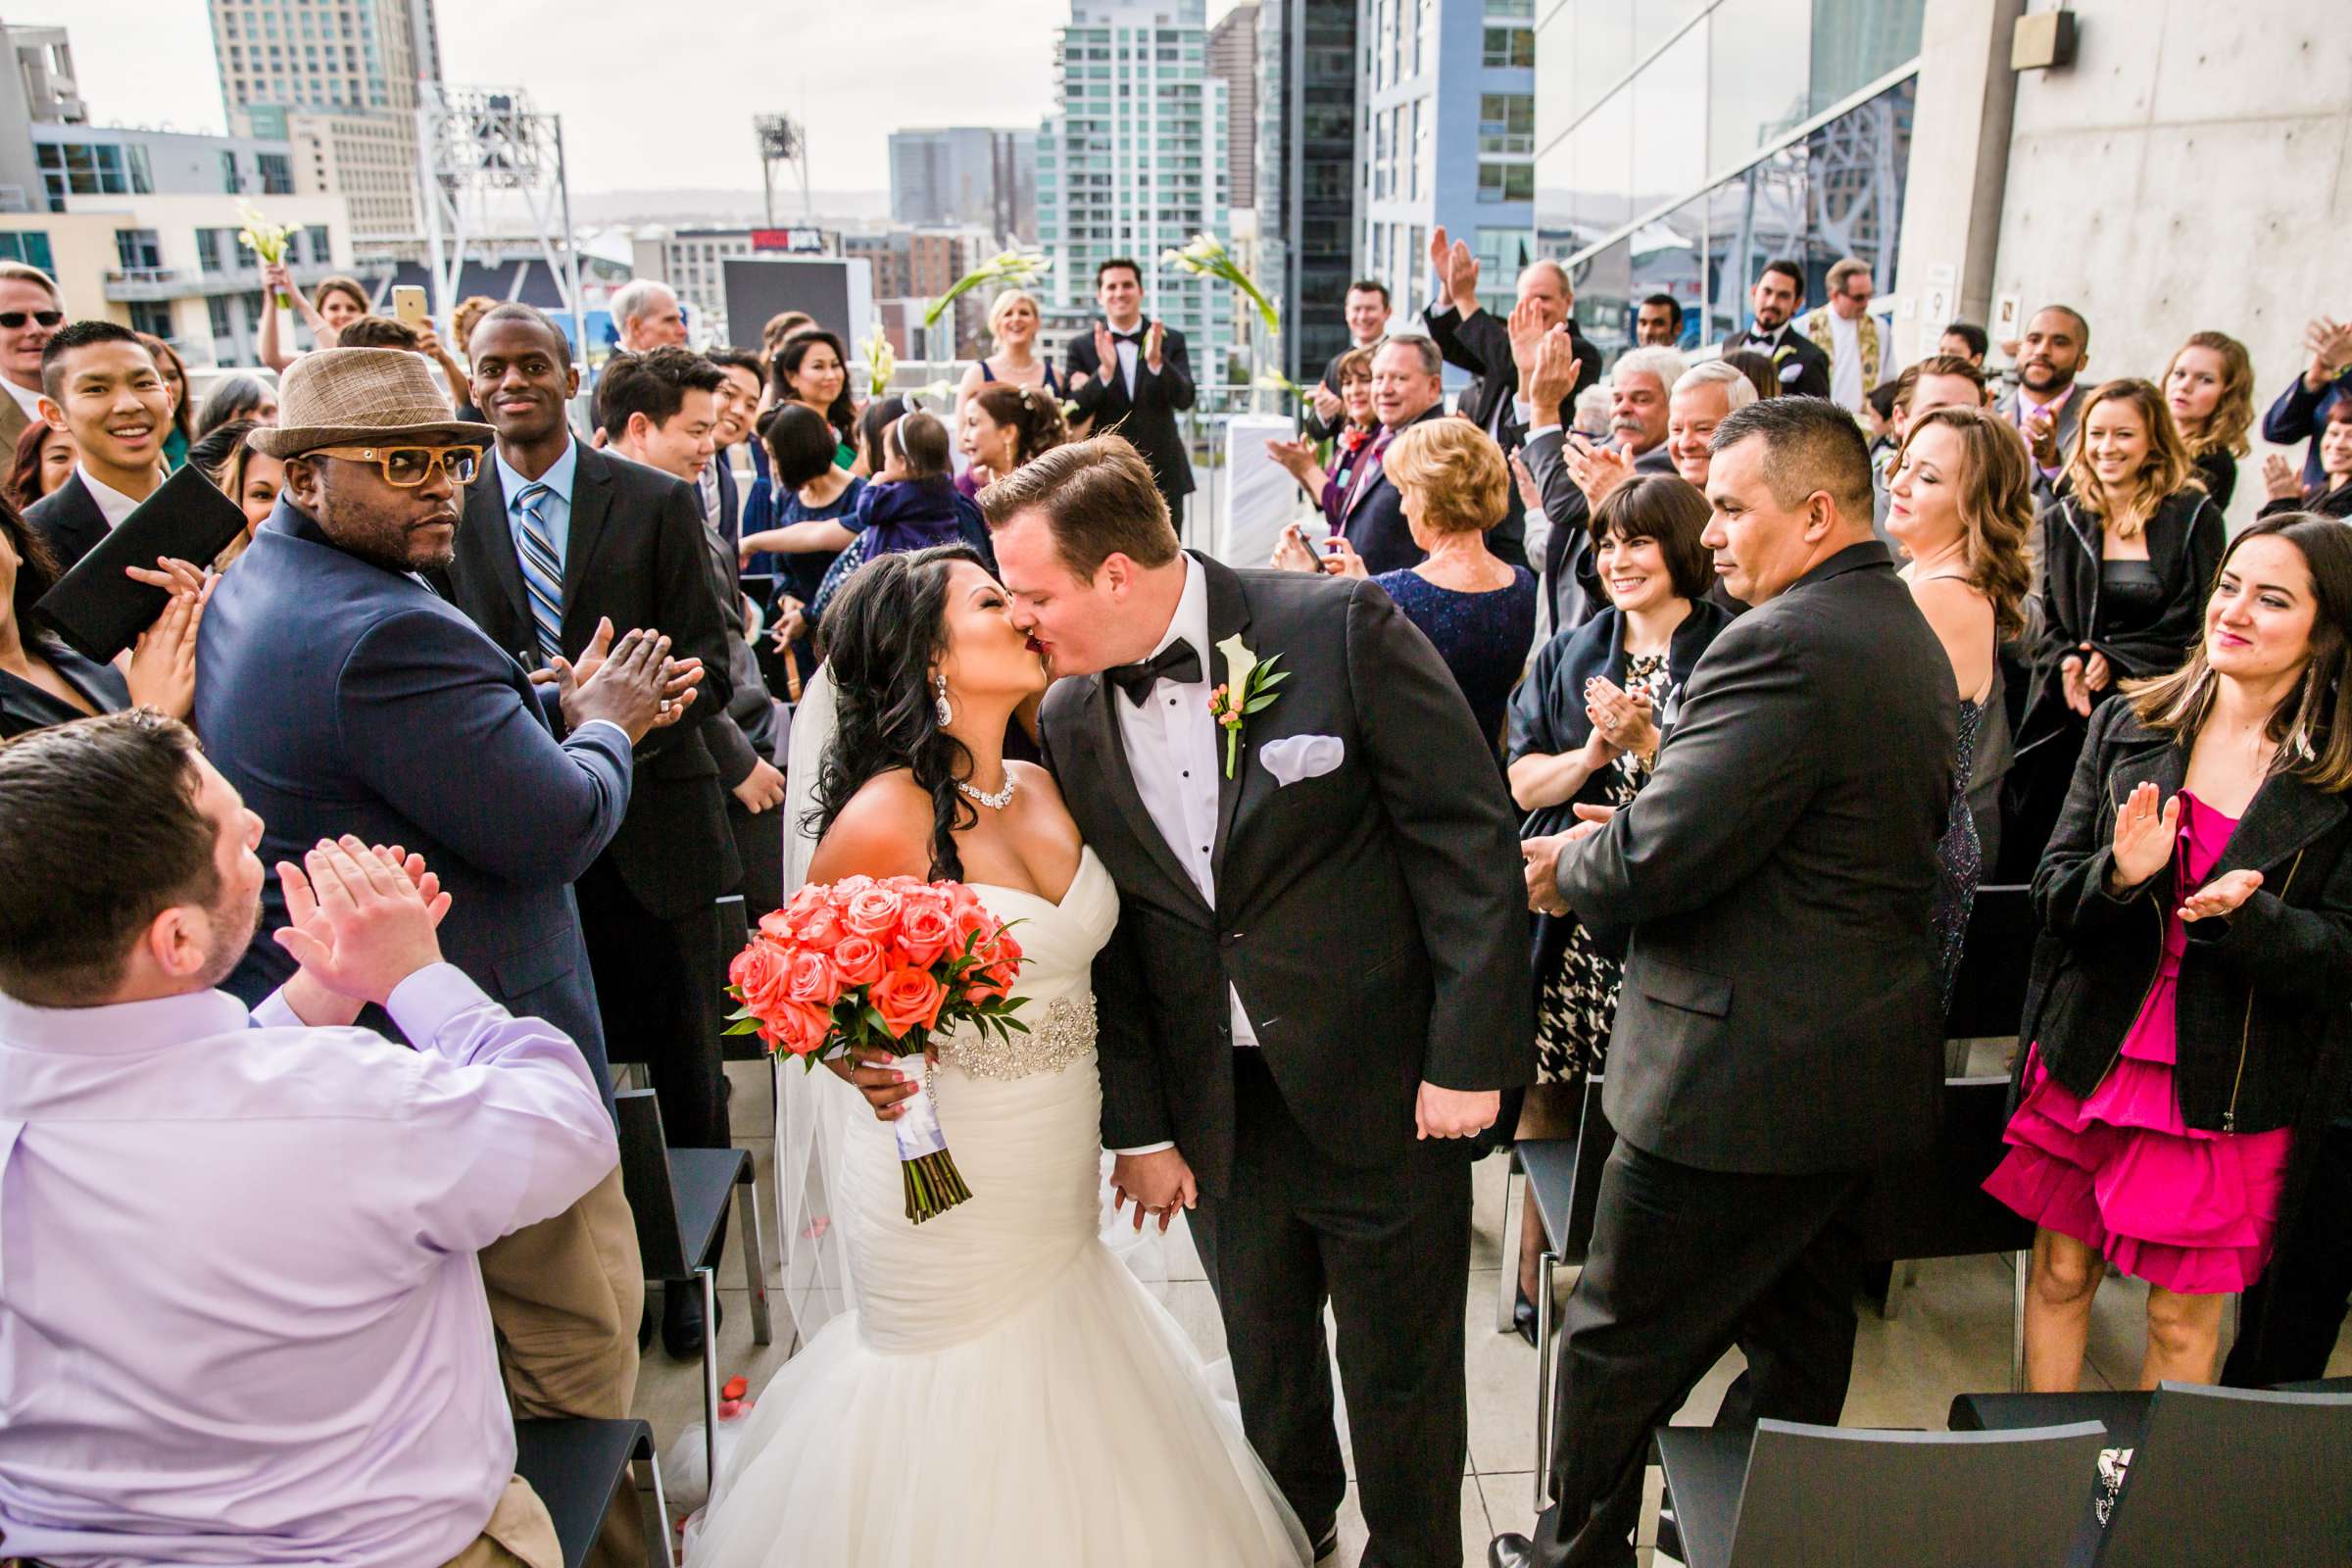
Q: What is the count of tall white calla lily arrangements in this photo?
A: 2